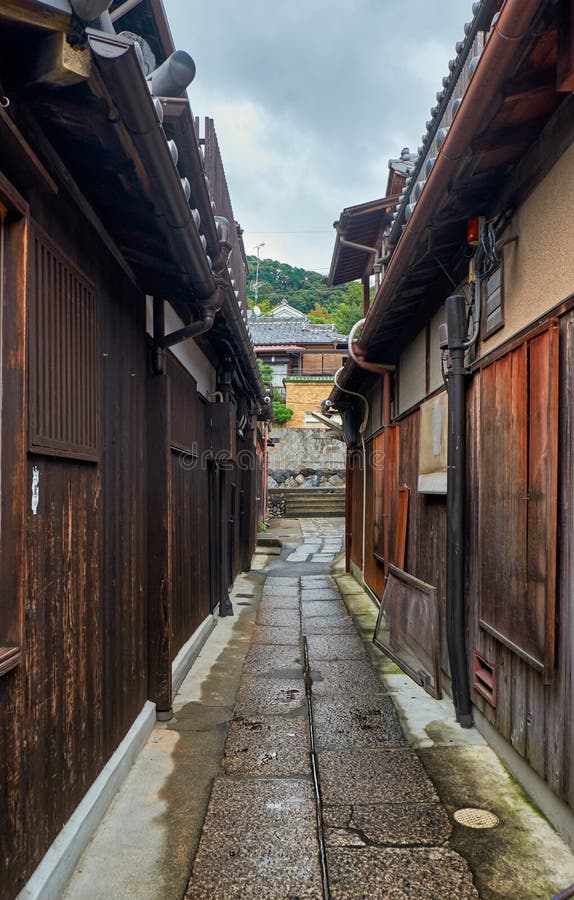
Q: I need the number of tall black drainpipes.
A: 1